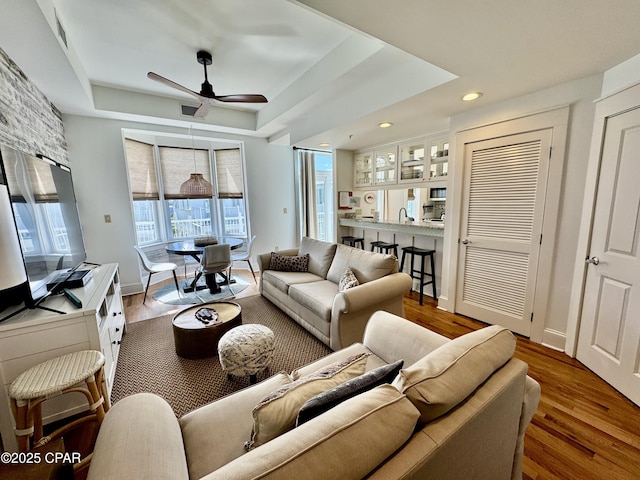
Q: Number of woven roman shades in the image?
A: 3